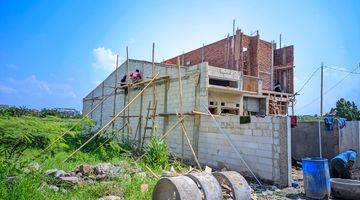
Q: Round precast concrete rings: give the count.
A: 3